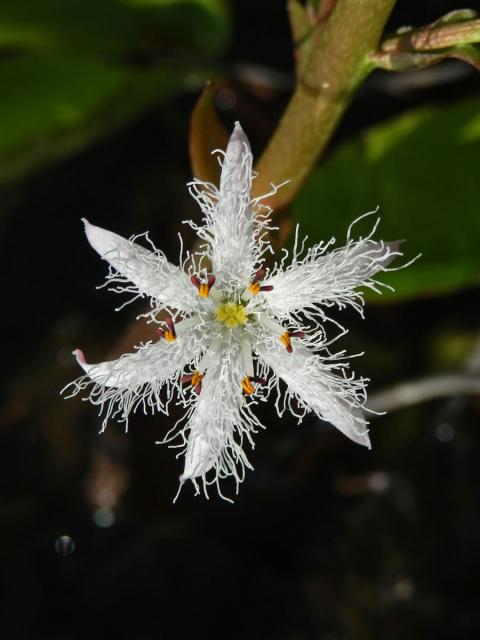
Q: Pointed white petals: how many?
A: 6